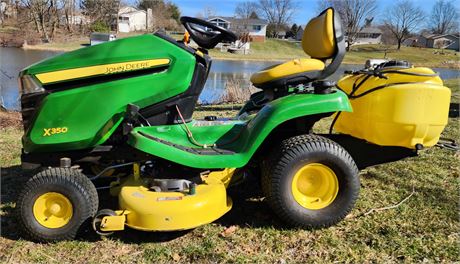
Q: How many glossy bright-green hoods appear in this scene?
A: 1